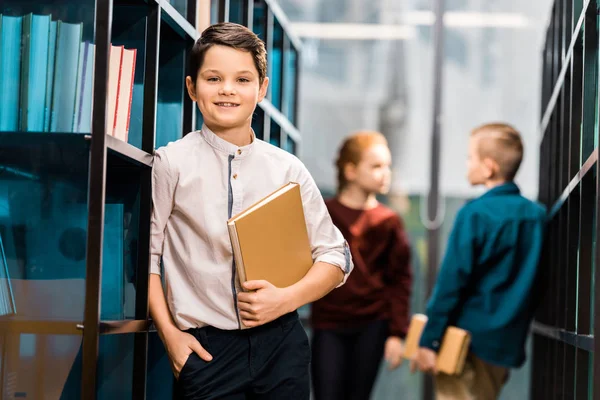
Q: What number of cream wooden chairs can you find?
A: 0